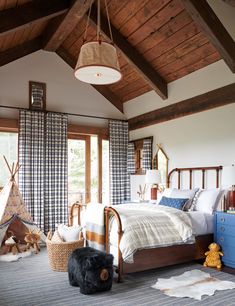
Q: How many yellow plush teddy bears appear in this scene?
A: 1